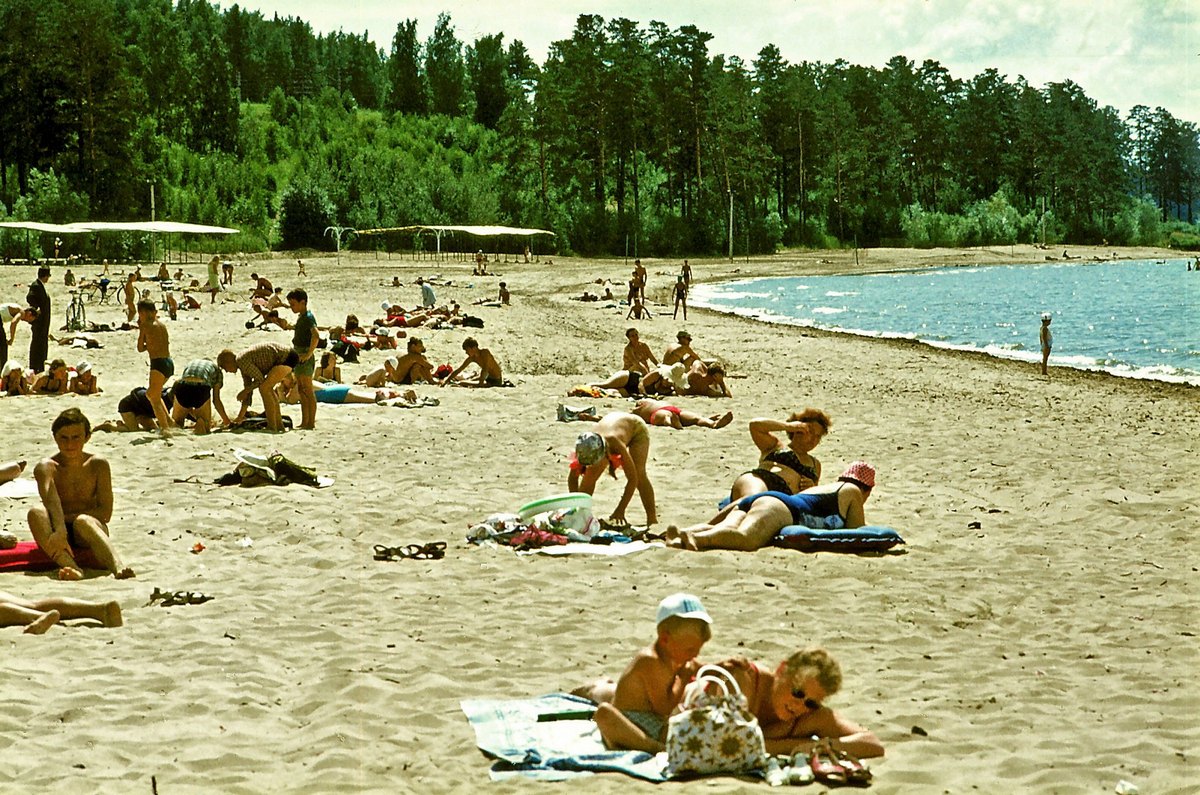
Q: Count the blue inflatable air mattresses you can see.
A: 1